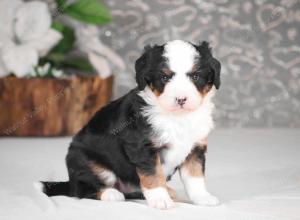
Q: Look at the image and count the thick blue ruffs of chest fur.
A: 0